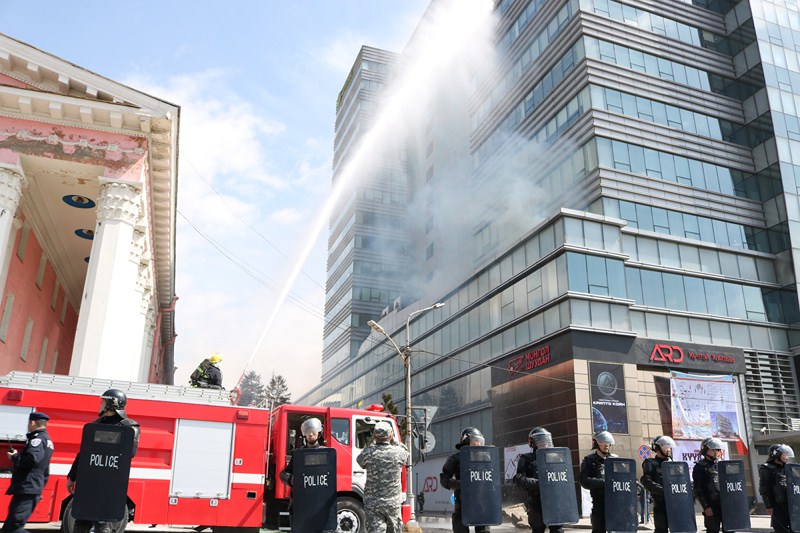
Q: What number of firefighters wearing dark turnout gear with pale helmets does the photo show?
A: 1